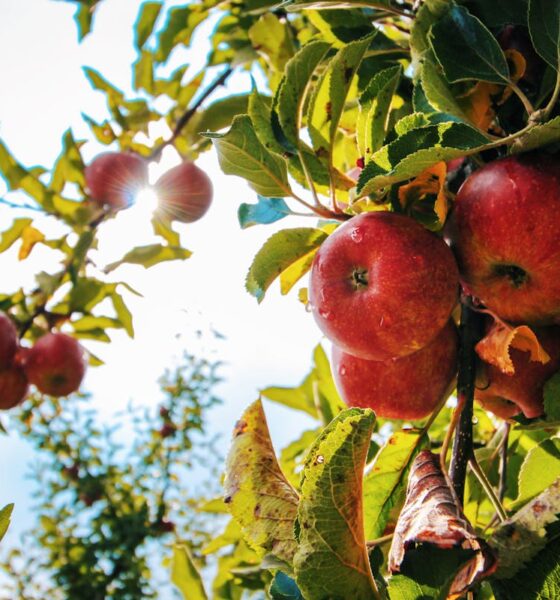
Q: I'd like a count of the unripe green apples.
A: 0